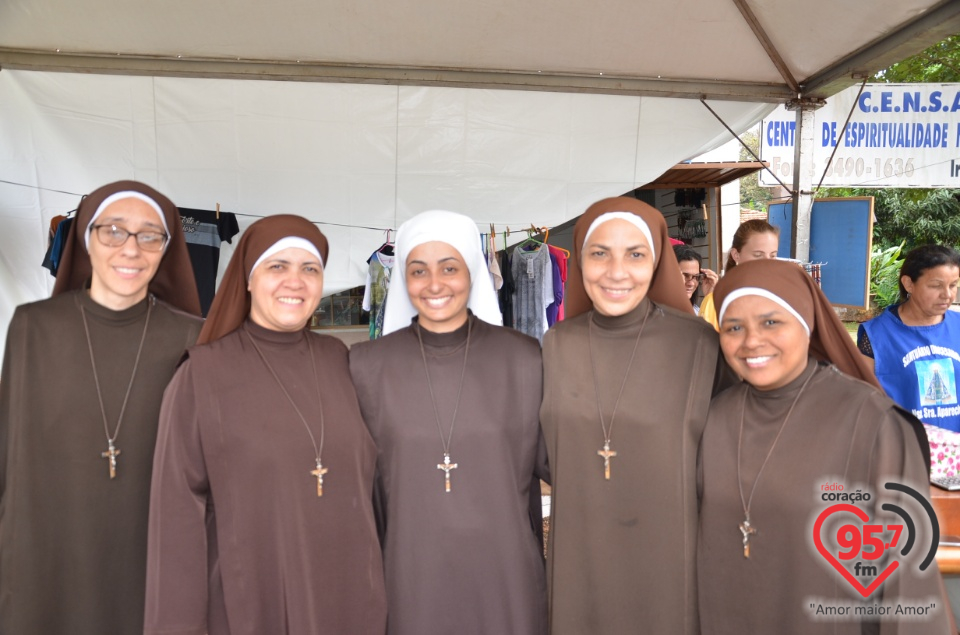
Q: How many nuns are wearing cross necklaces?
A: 5